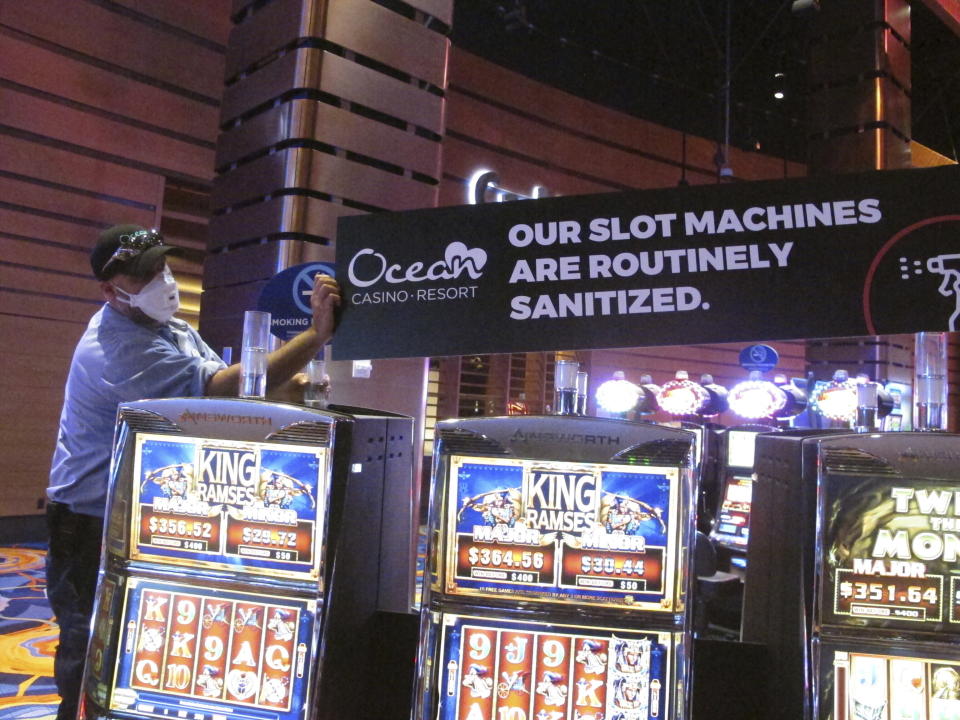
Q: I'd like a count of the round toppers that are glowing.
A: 4